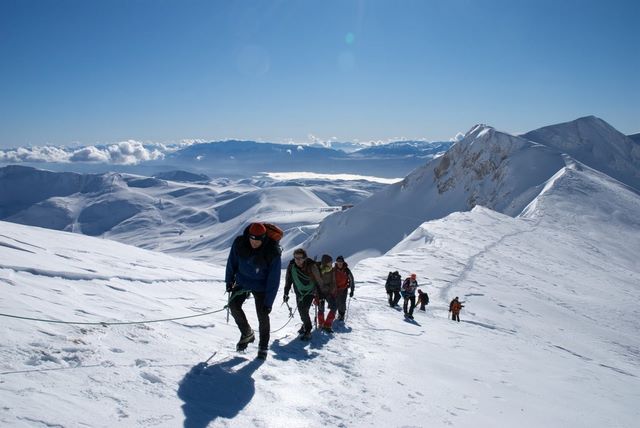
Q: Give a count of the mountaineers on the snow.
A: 8